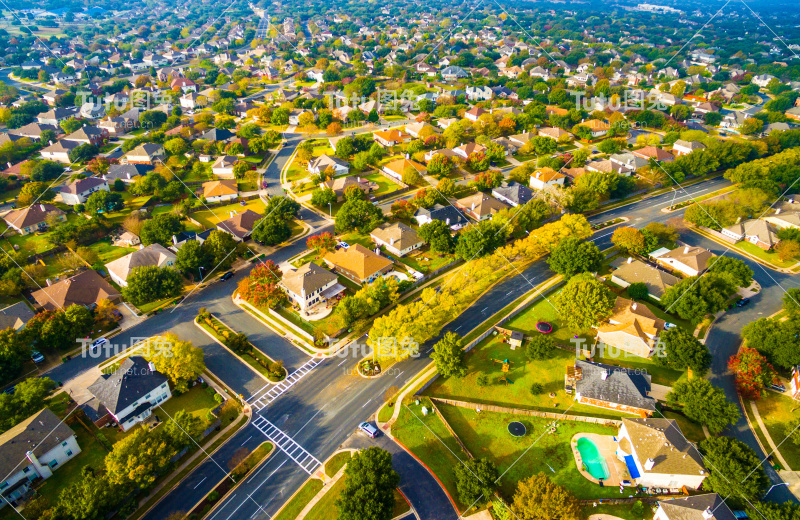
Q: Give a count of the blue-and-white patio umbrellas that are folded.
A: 0